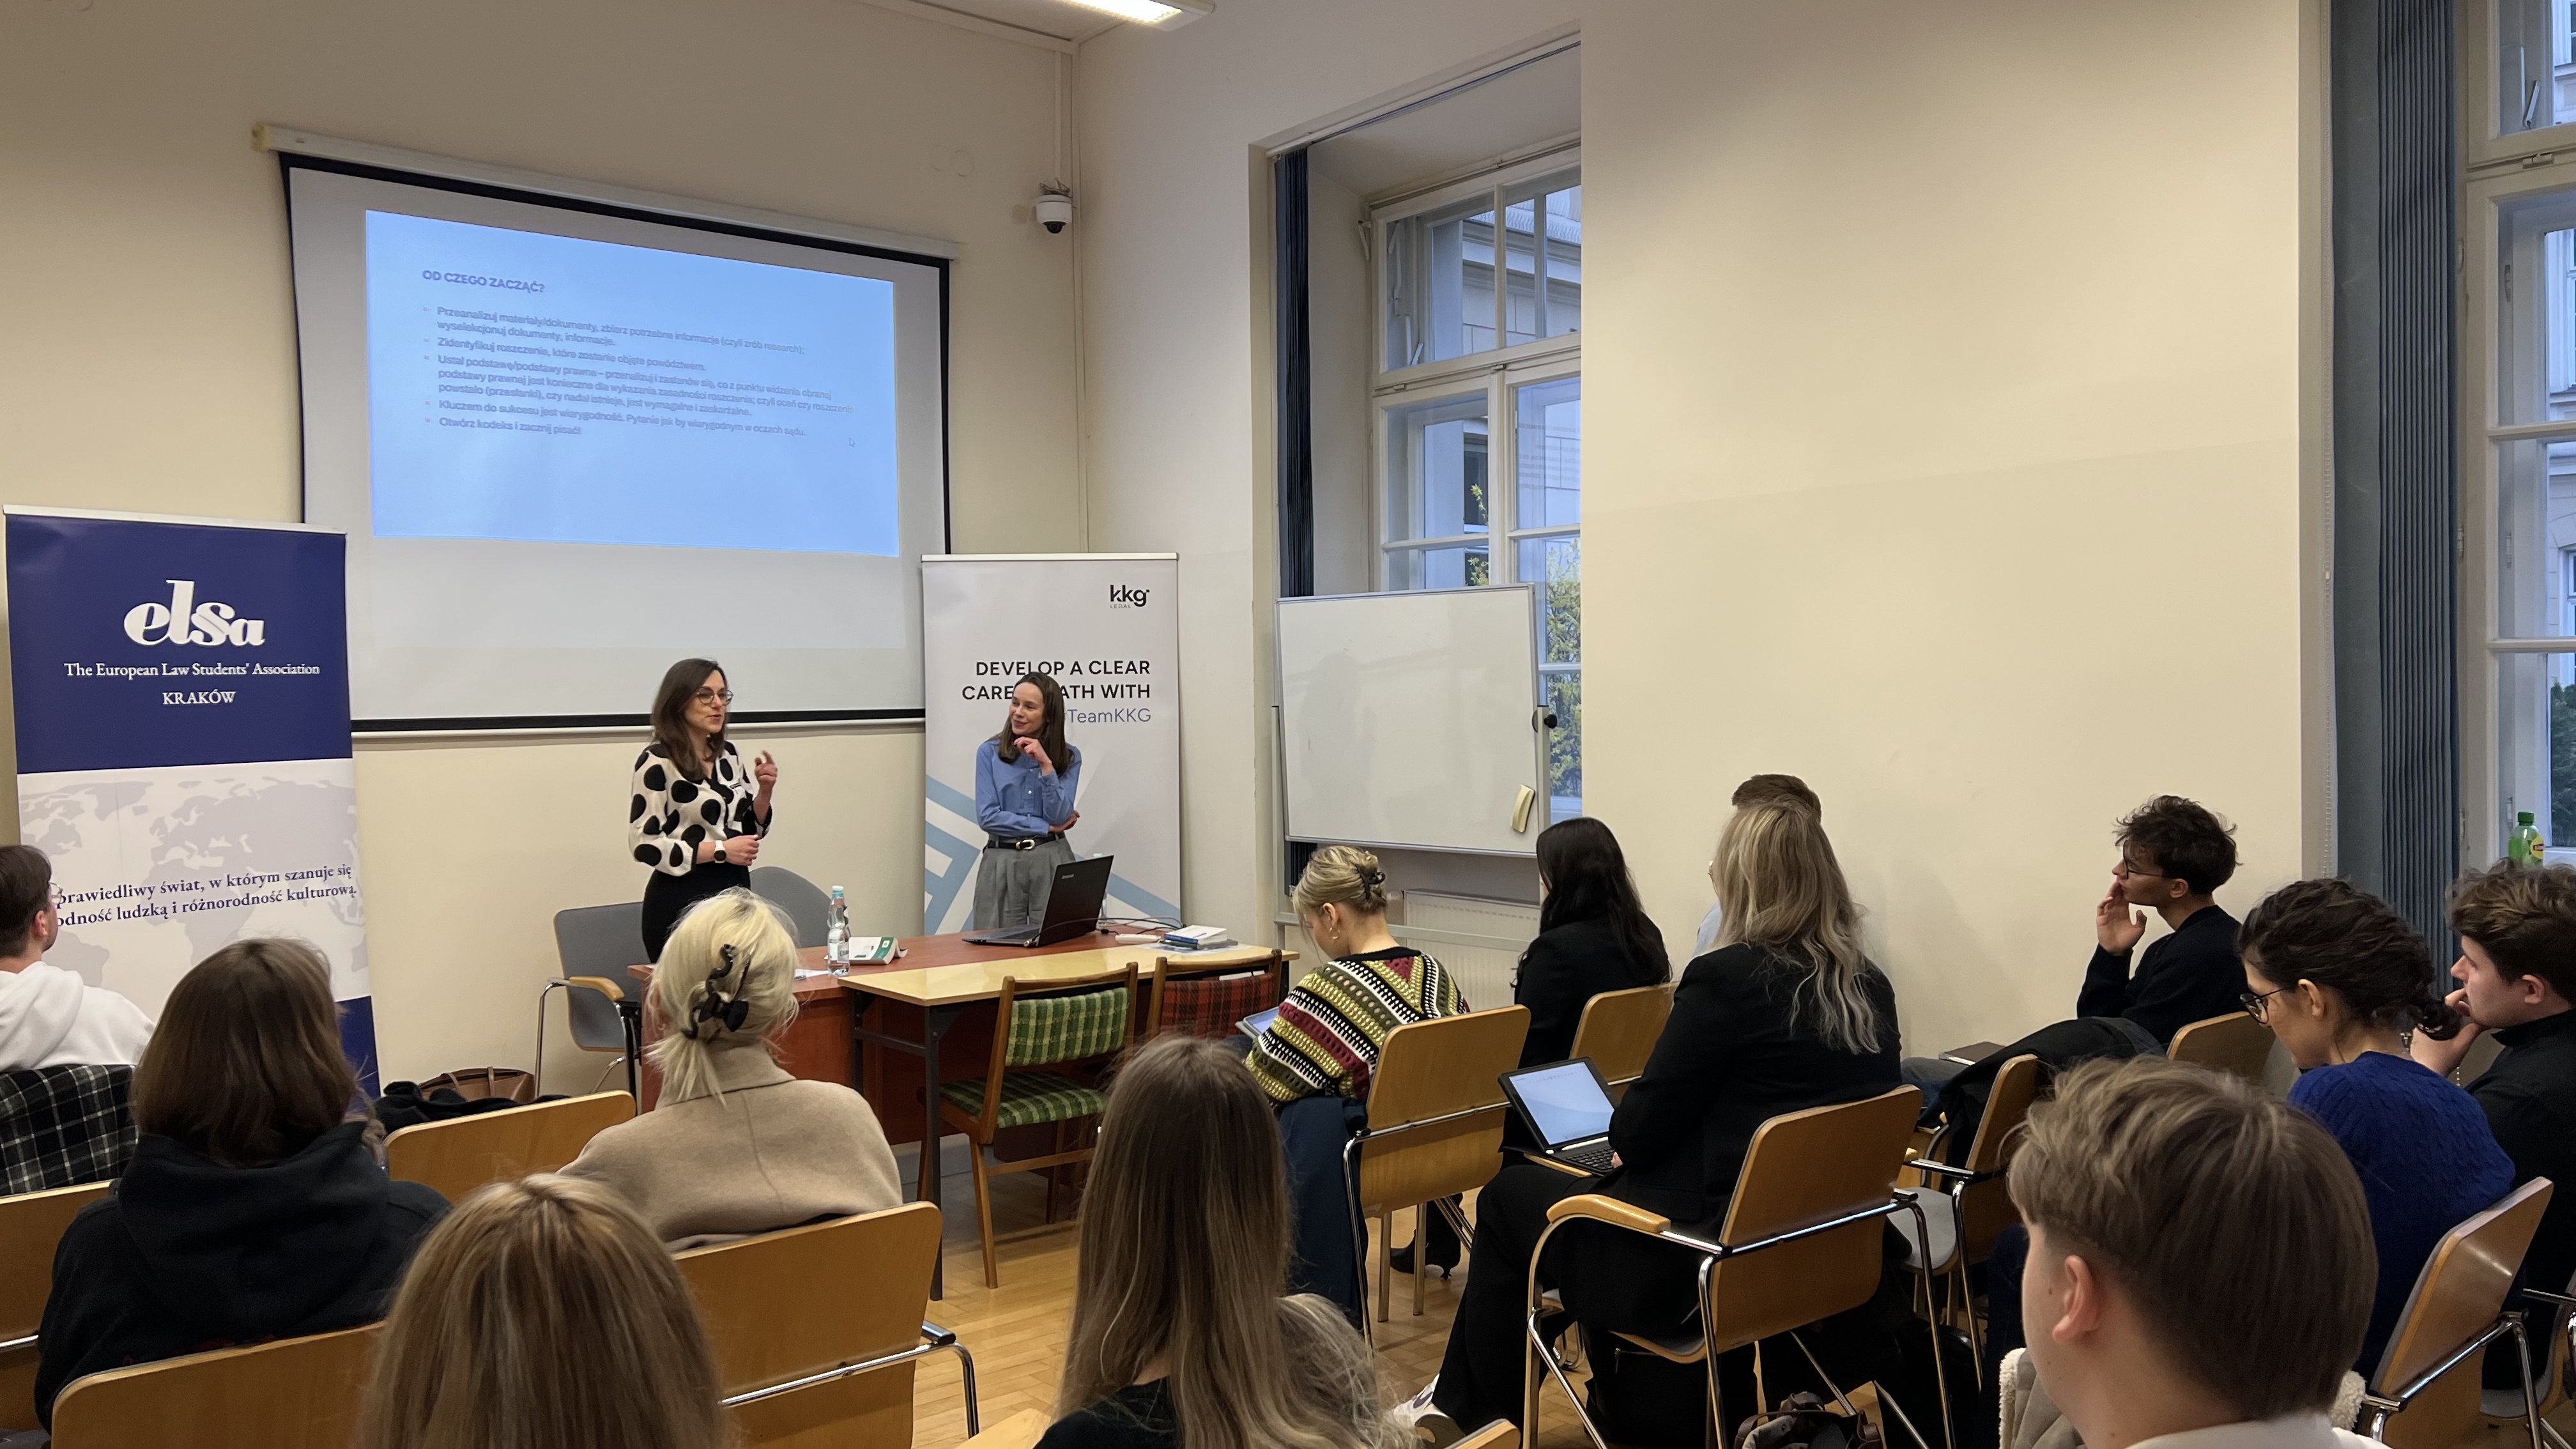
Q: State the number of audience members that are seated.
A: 13